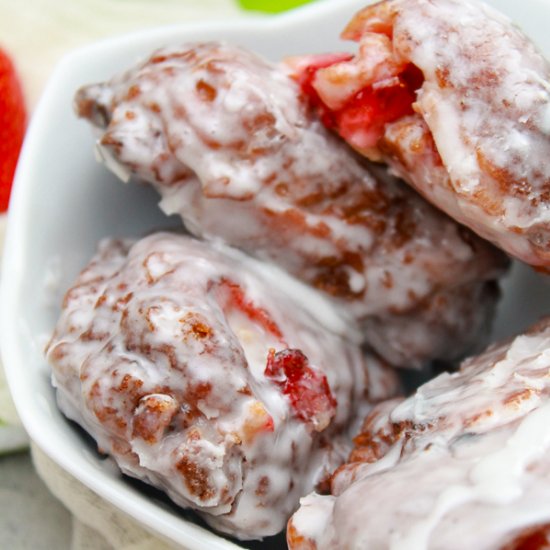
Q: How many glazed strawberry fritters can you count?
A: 4